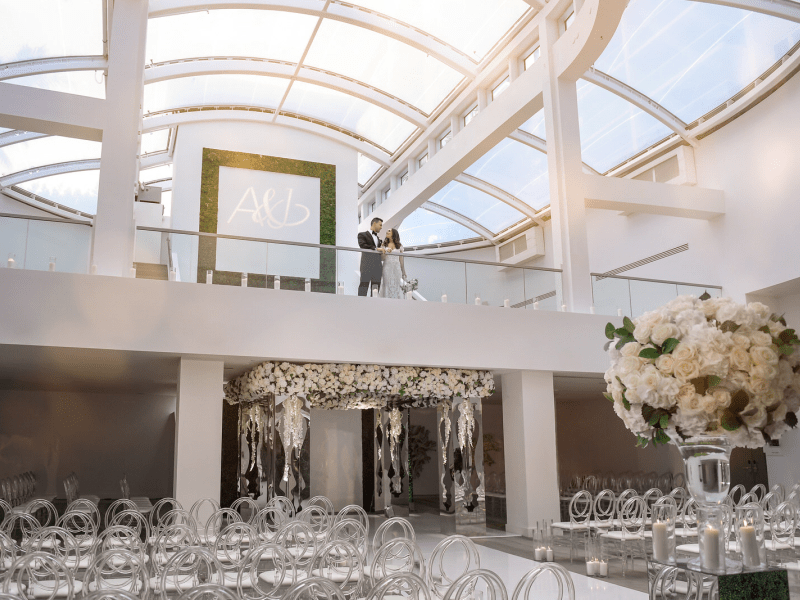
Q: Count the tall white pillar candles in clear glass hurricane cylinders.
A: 3